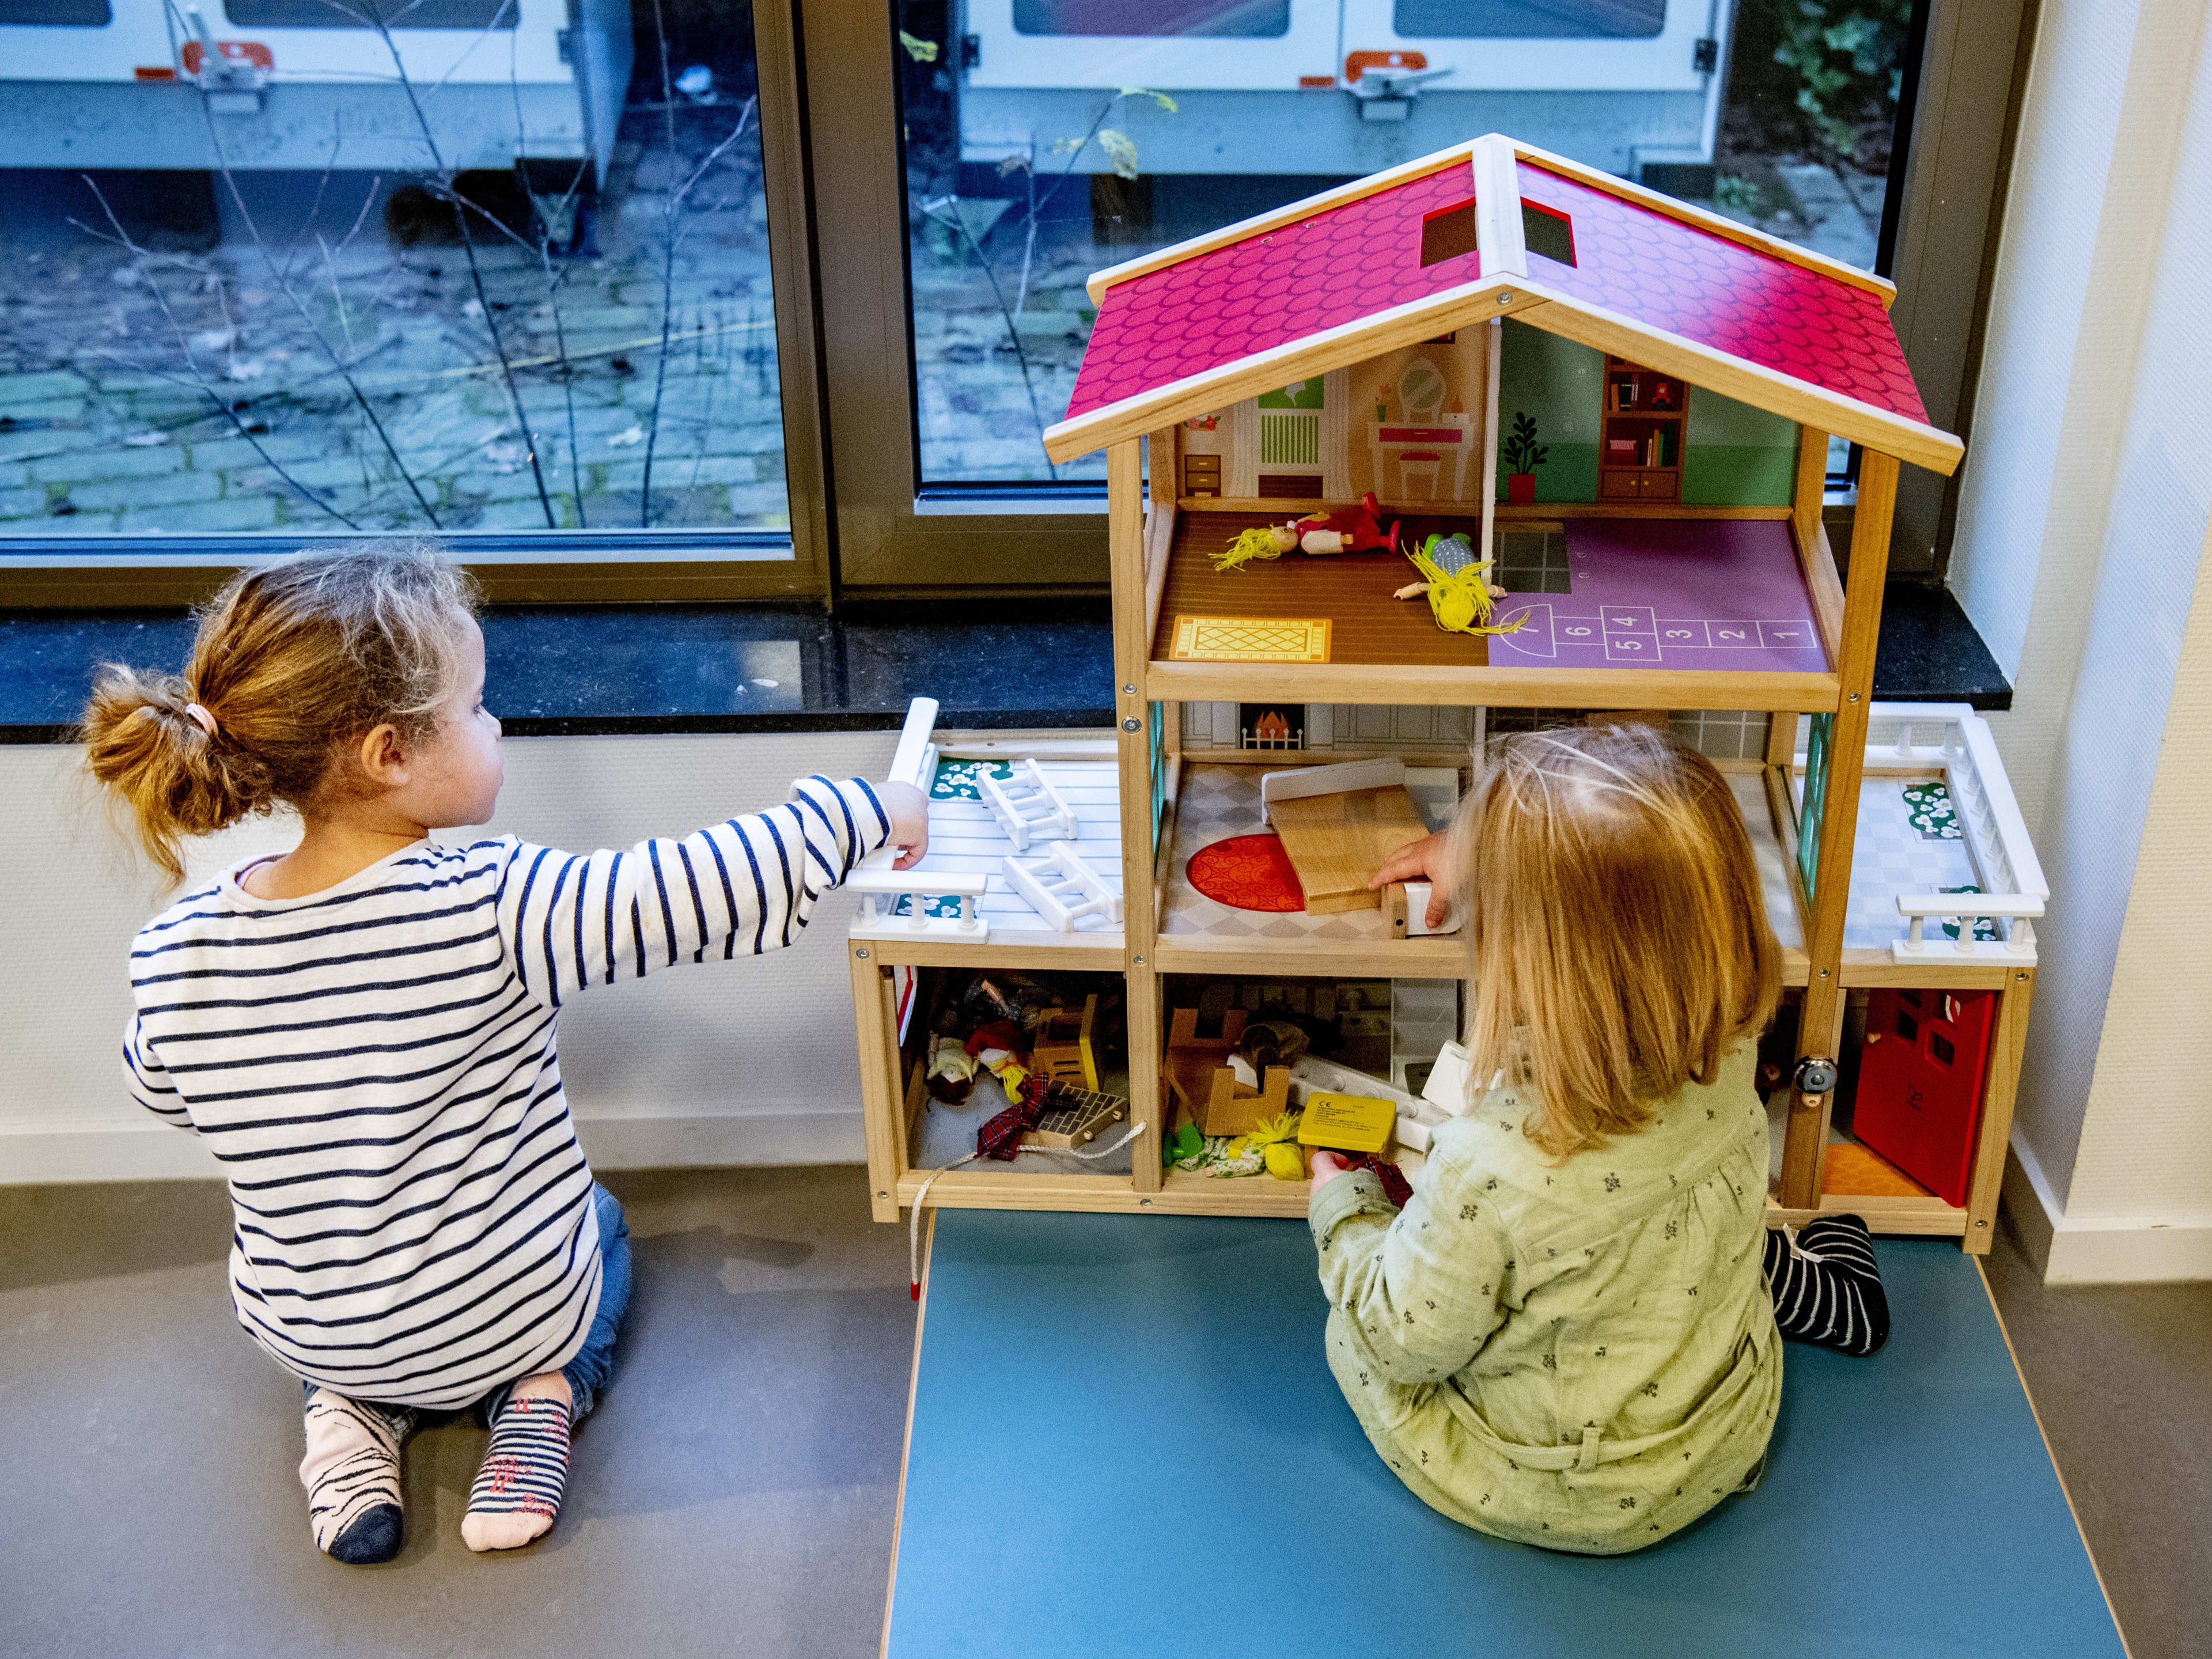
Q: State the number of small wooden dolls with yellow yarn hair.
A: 4